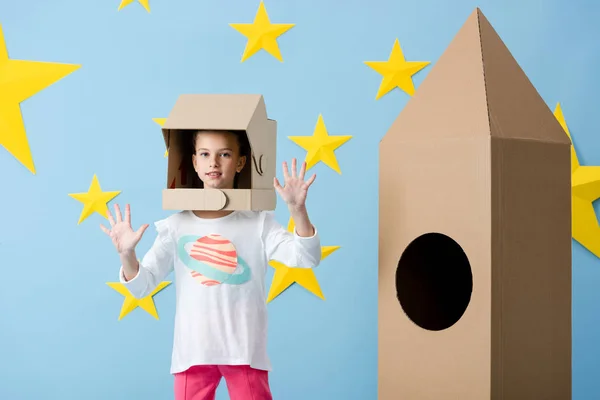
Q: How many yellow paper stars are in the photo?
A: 10